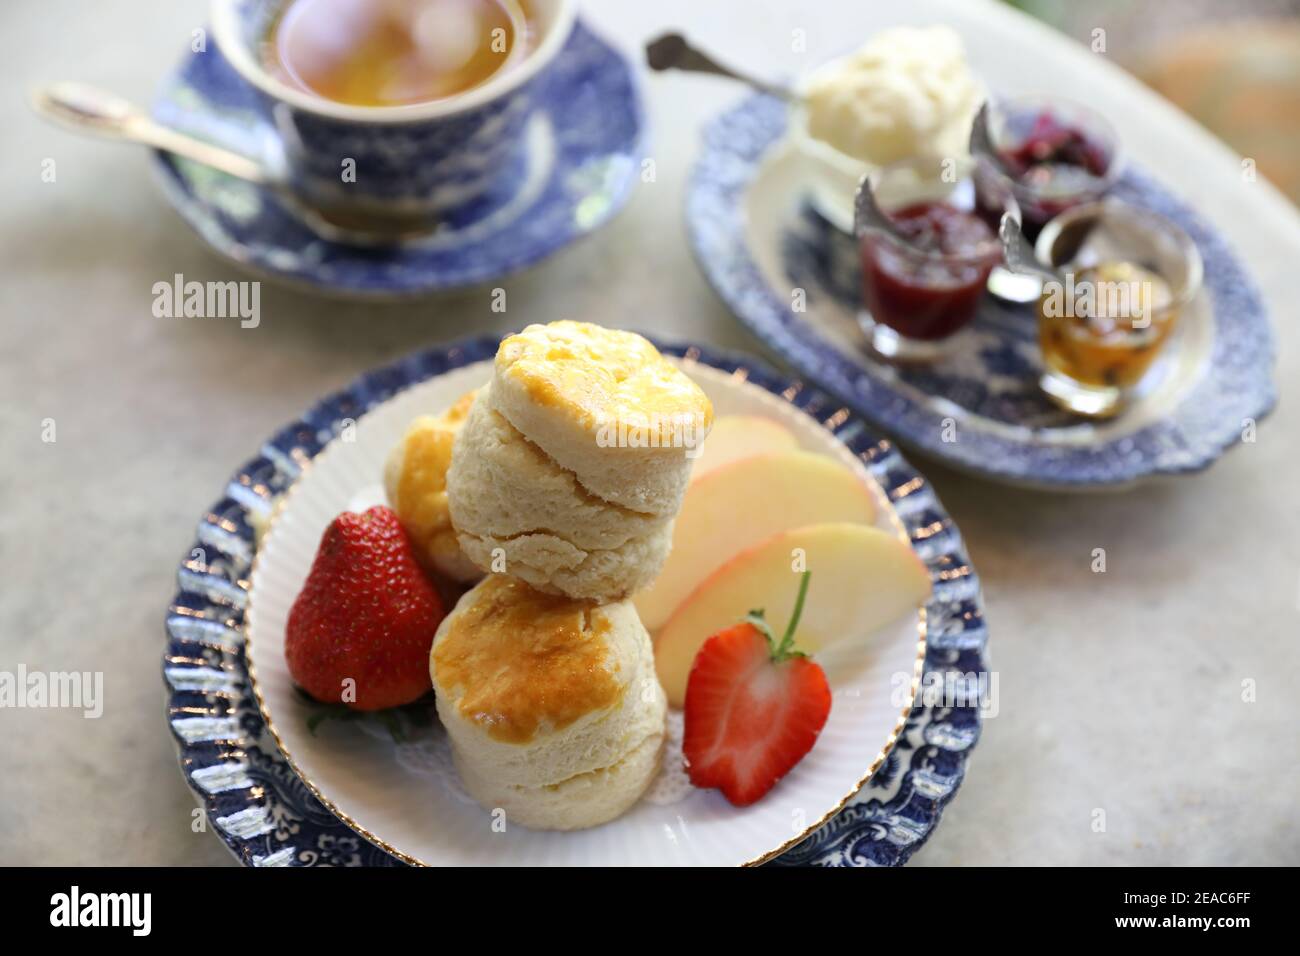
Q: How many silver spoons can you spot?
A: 5